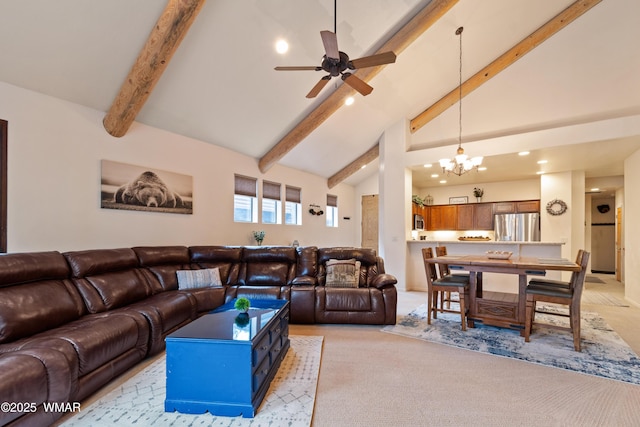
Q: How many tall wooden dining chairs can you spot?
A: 4